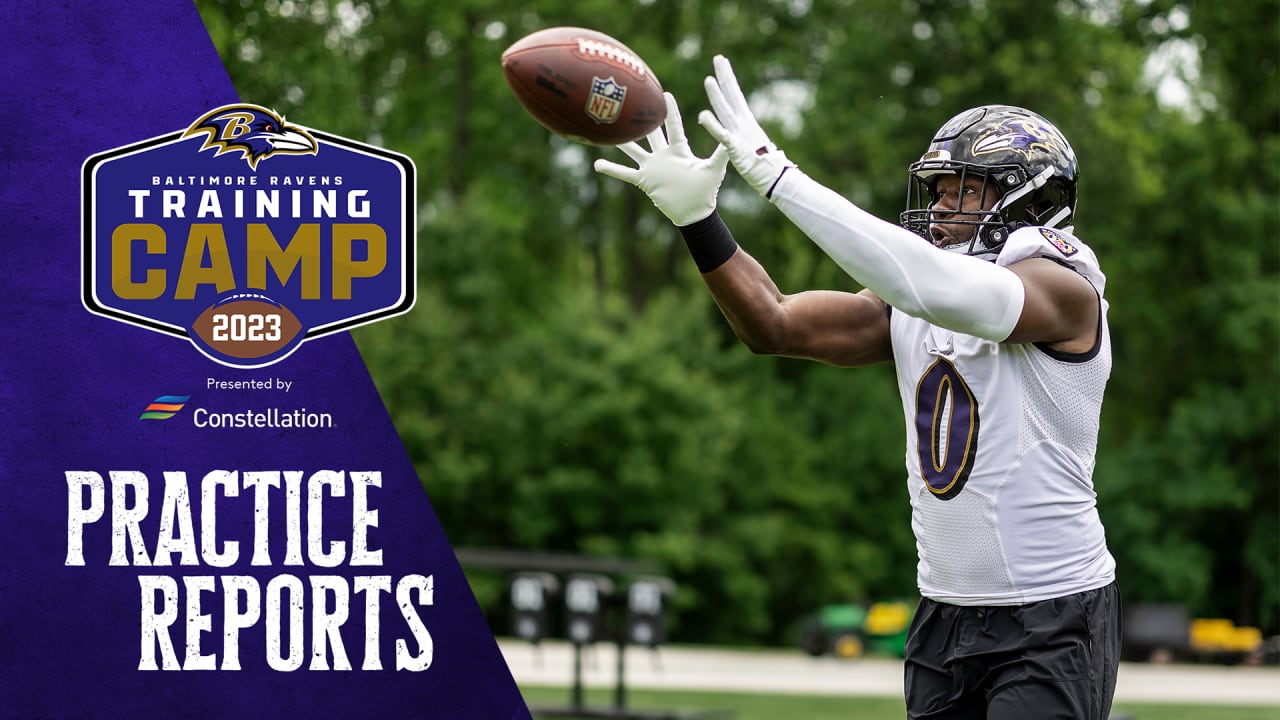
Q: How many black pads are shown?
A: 3